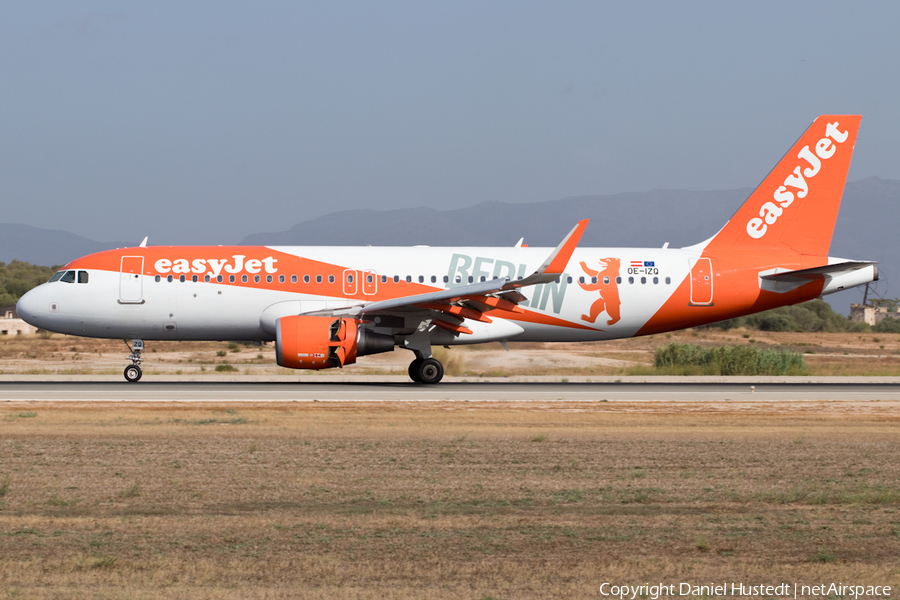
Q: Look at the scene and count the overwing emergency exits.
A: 2